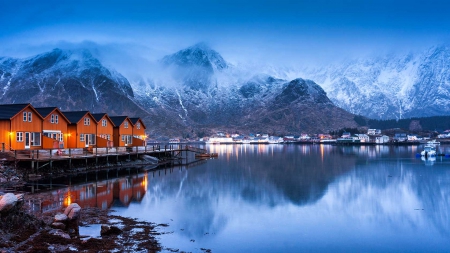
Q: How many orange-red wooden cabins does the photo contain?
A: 6